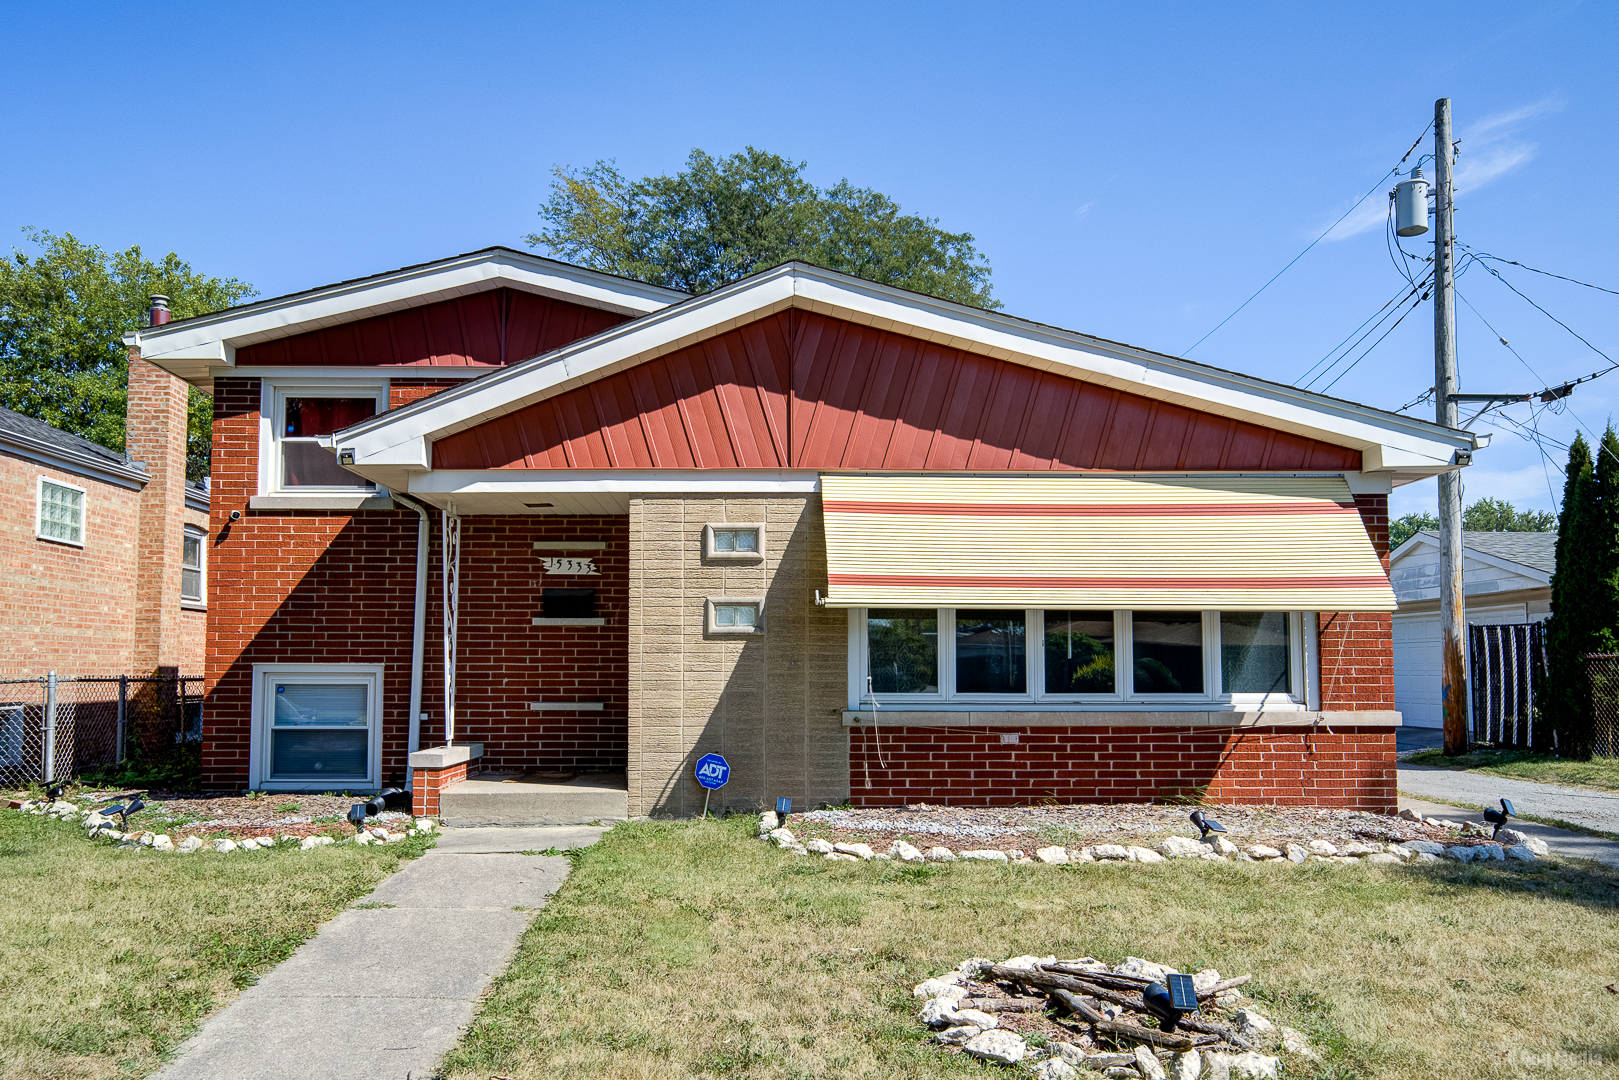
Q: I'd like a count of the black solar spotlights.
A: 7